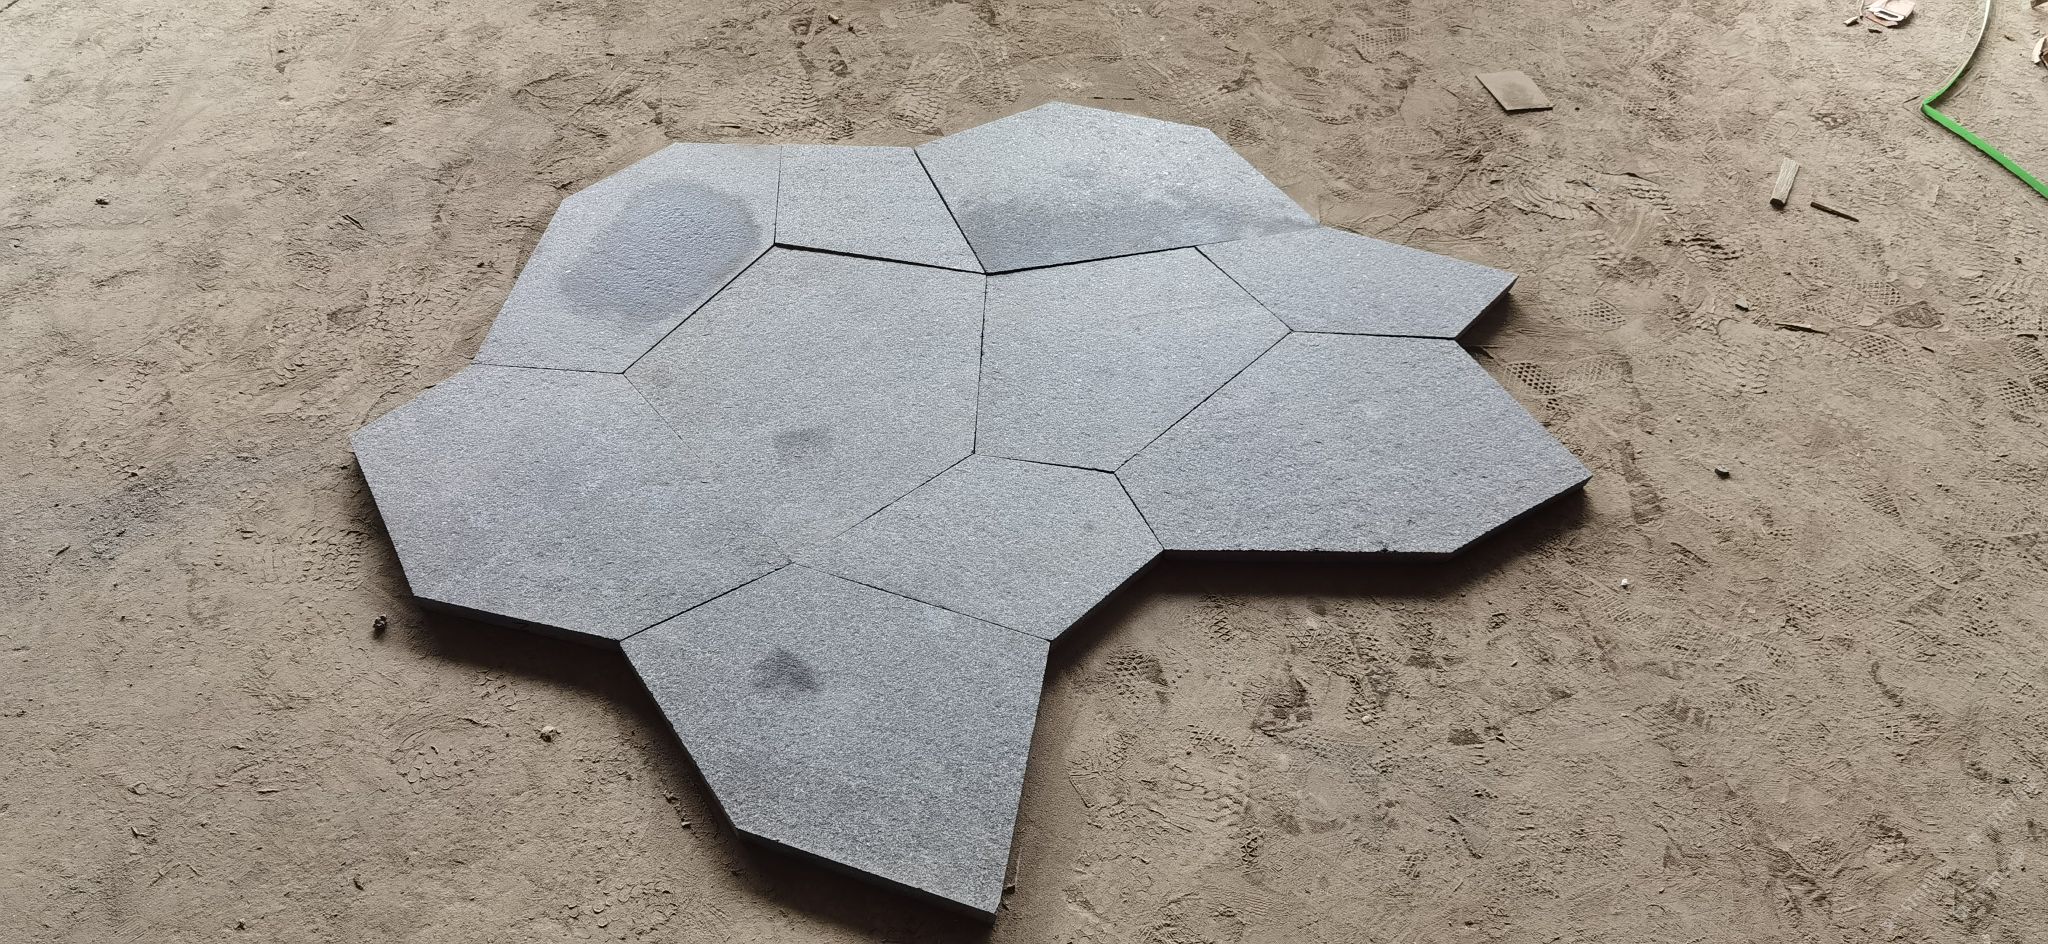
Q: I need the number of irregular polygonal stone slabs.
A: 10